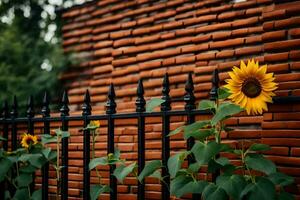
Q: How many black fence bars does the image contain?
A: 11